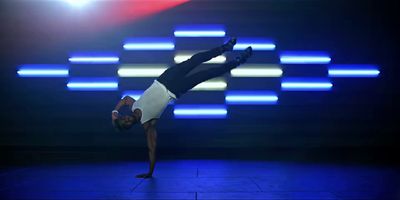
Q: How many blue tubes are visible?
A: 12